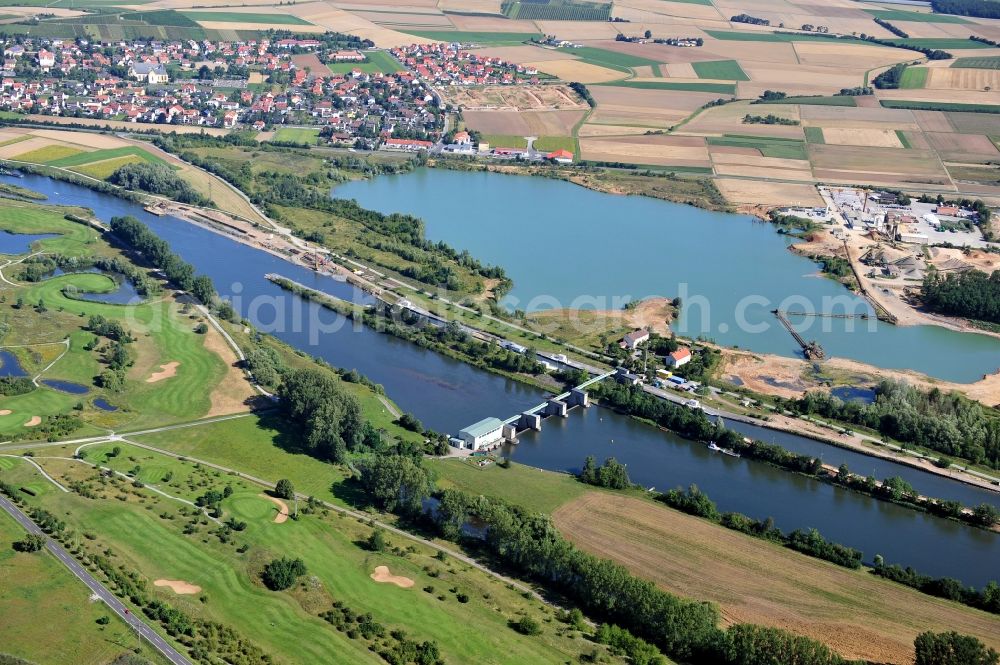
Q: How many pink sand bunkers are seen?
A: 6